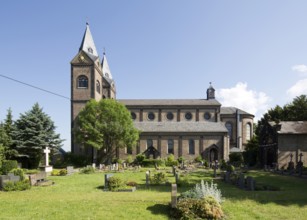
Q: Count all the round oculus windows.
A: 5